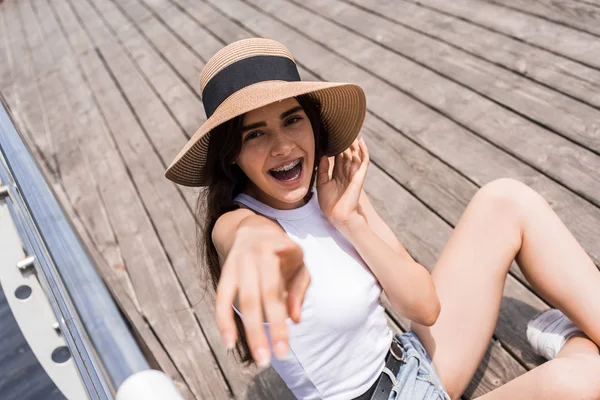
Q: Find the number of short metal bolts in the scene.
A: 3